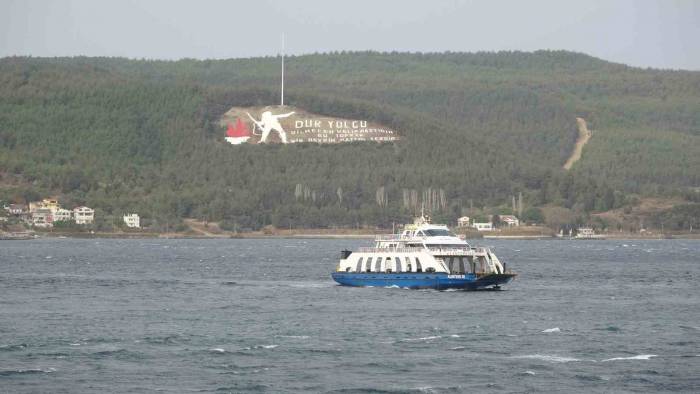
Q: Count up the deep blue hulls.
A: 1